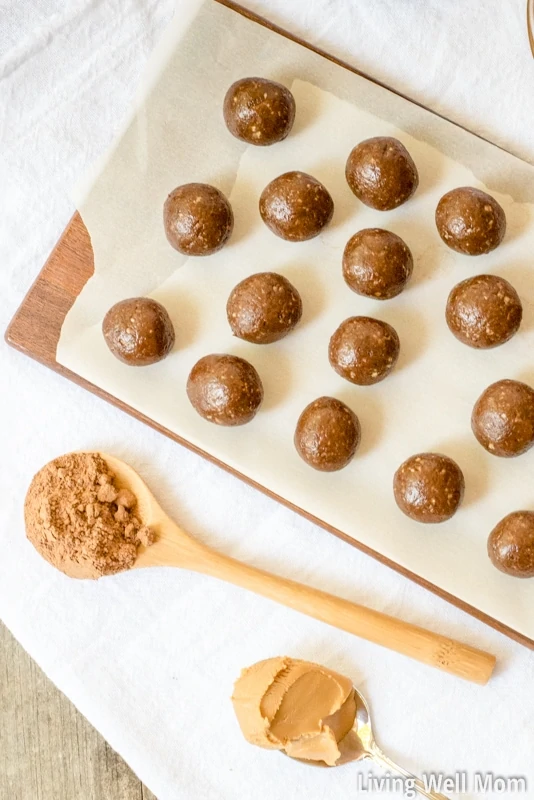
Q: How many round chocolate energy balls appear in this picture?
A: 15